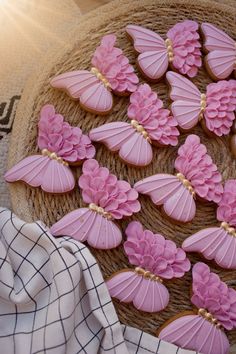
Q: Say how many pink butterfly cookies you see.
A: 11